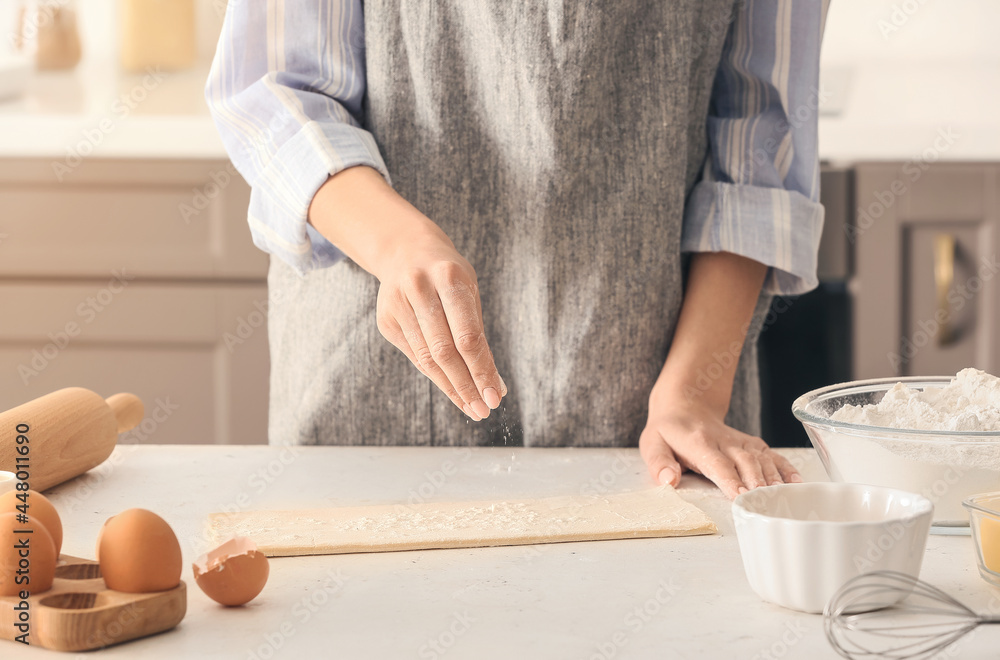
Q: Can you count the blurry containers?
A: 2